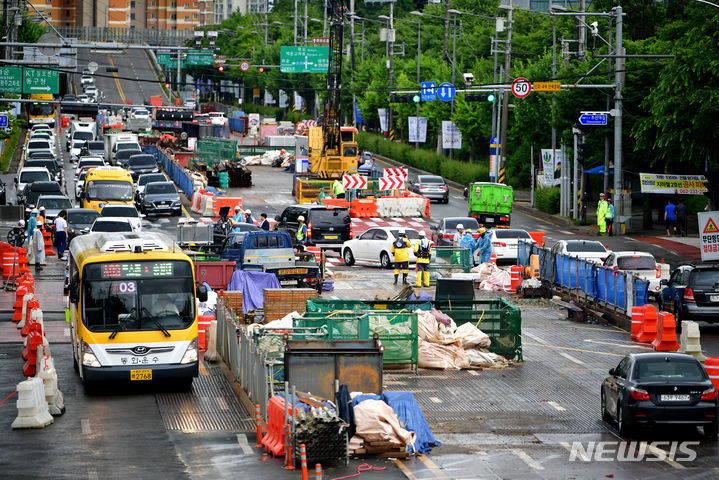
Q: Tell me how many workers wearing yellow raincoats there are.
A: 2